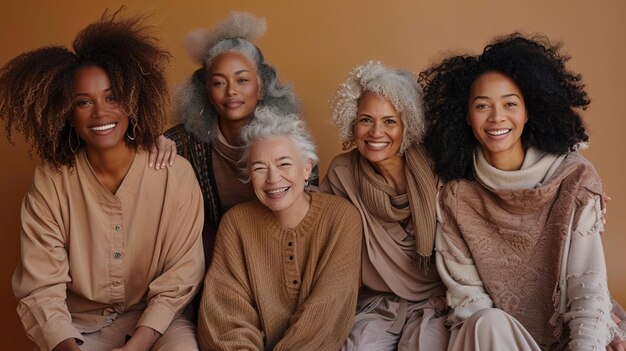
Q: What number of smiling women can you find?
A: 5